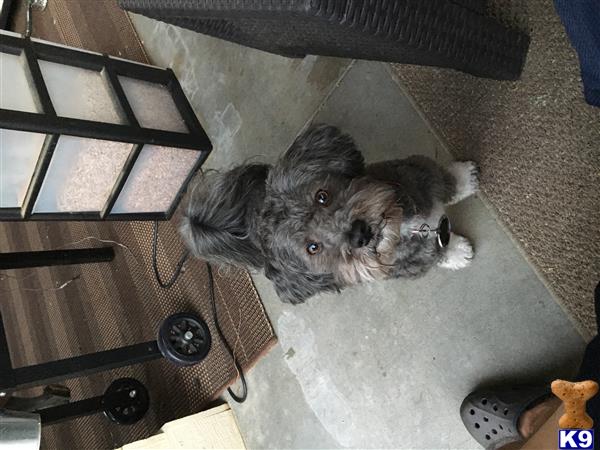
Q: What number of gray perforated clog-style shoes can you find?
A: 1